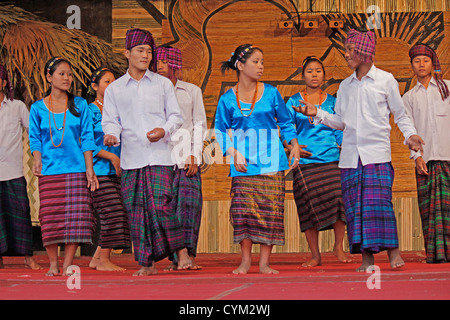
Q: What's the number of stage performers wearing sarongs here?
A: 9